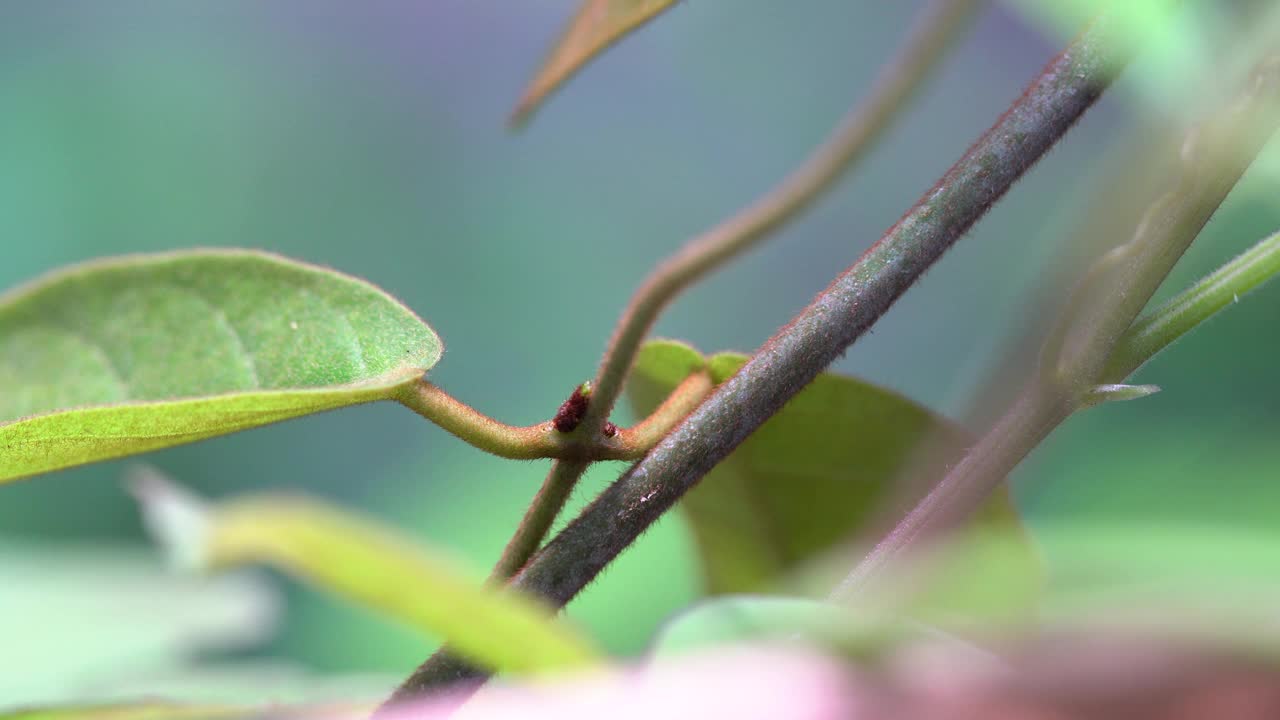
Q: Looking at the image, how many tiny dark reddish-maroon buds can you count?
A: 2